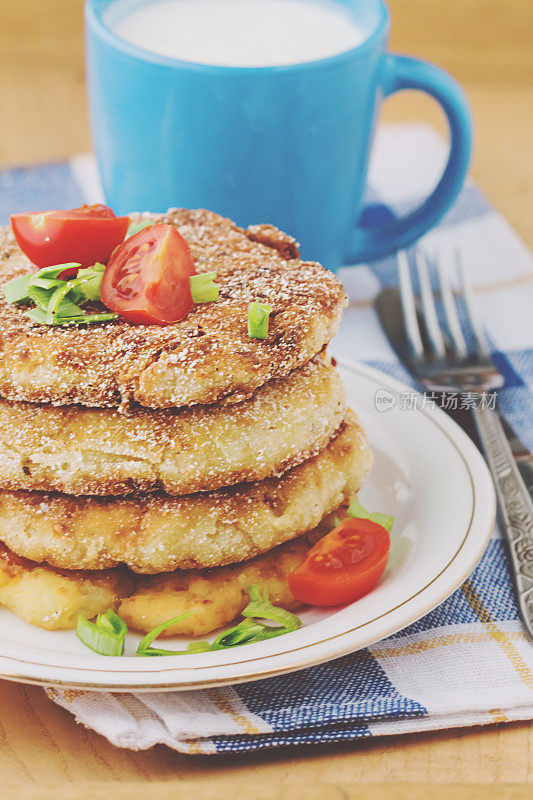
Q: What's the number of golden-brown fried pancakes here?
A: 4